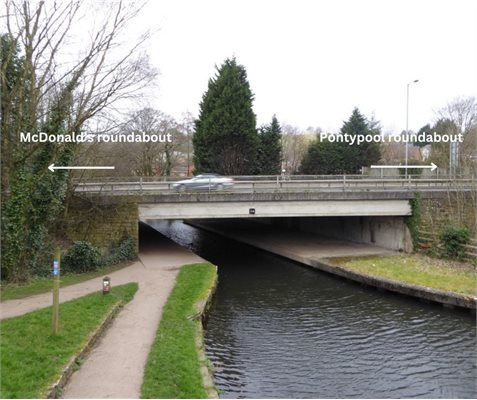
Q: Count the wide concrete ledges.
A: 1